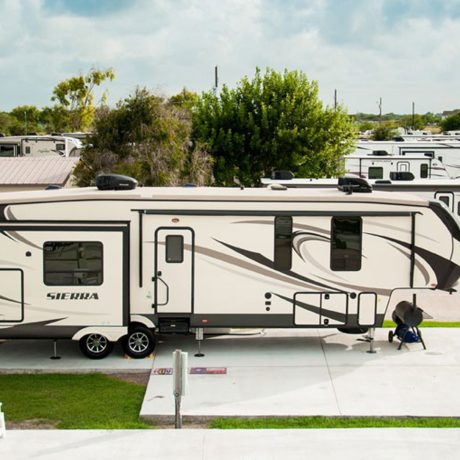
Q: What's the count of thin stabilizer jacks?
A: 3